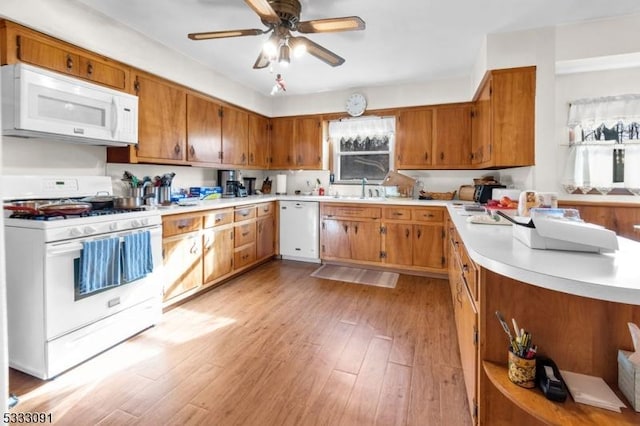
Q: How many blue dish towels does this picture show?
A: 2